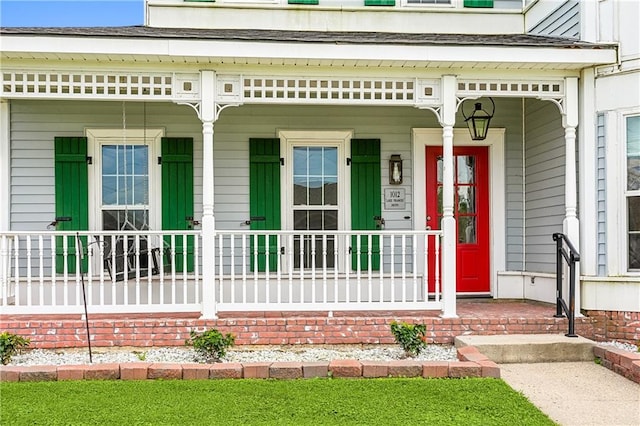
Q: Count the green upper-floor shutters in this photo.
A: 4